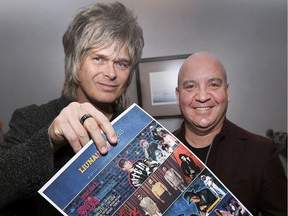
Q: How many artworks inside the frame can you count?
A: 1